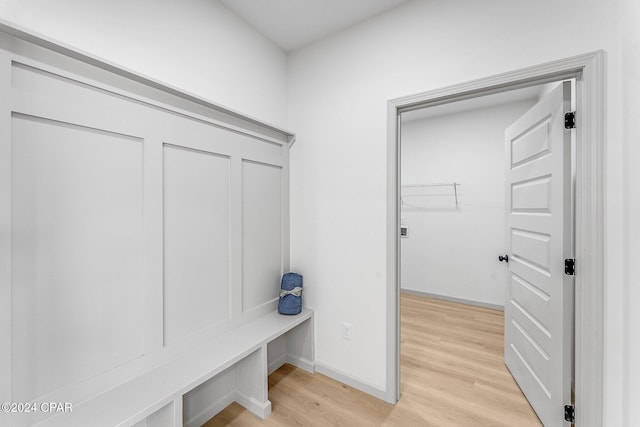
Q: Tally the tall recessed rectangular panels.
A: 3